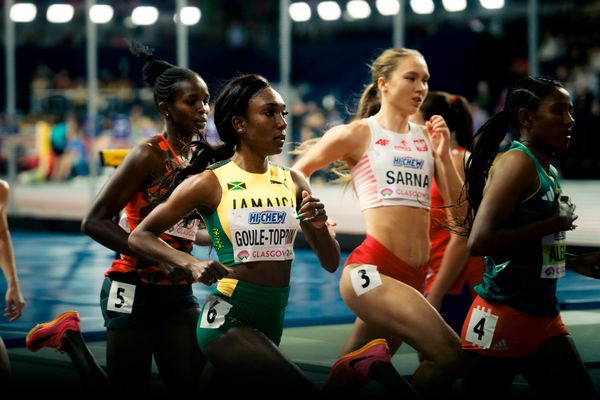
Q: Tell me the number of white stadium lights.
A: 12